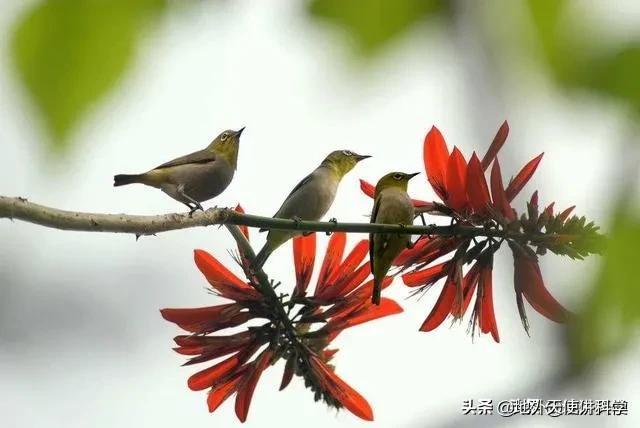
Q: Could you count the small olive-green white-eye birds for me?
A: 3